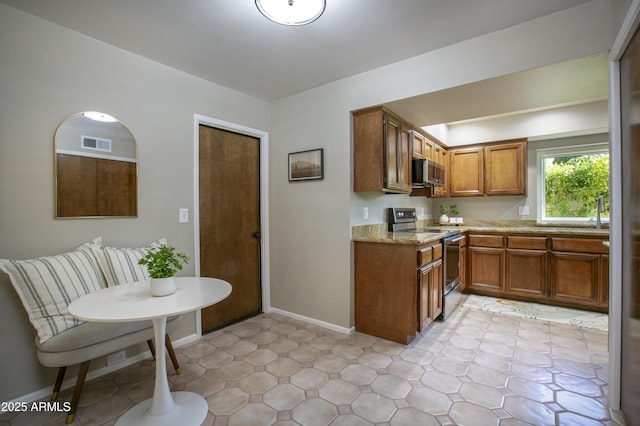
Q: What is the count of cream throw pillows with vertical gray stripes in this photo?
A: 2